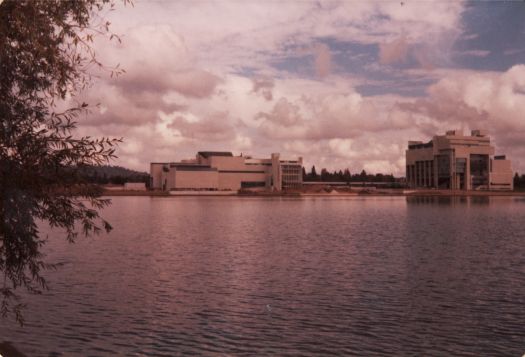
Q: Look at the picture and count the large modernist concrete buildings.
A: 2